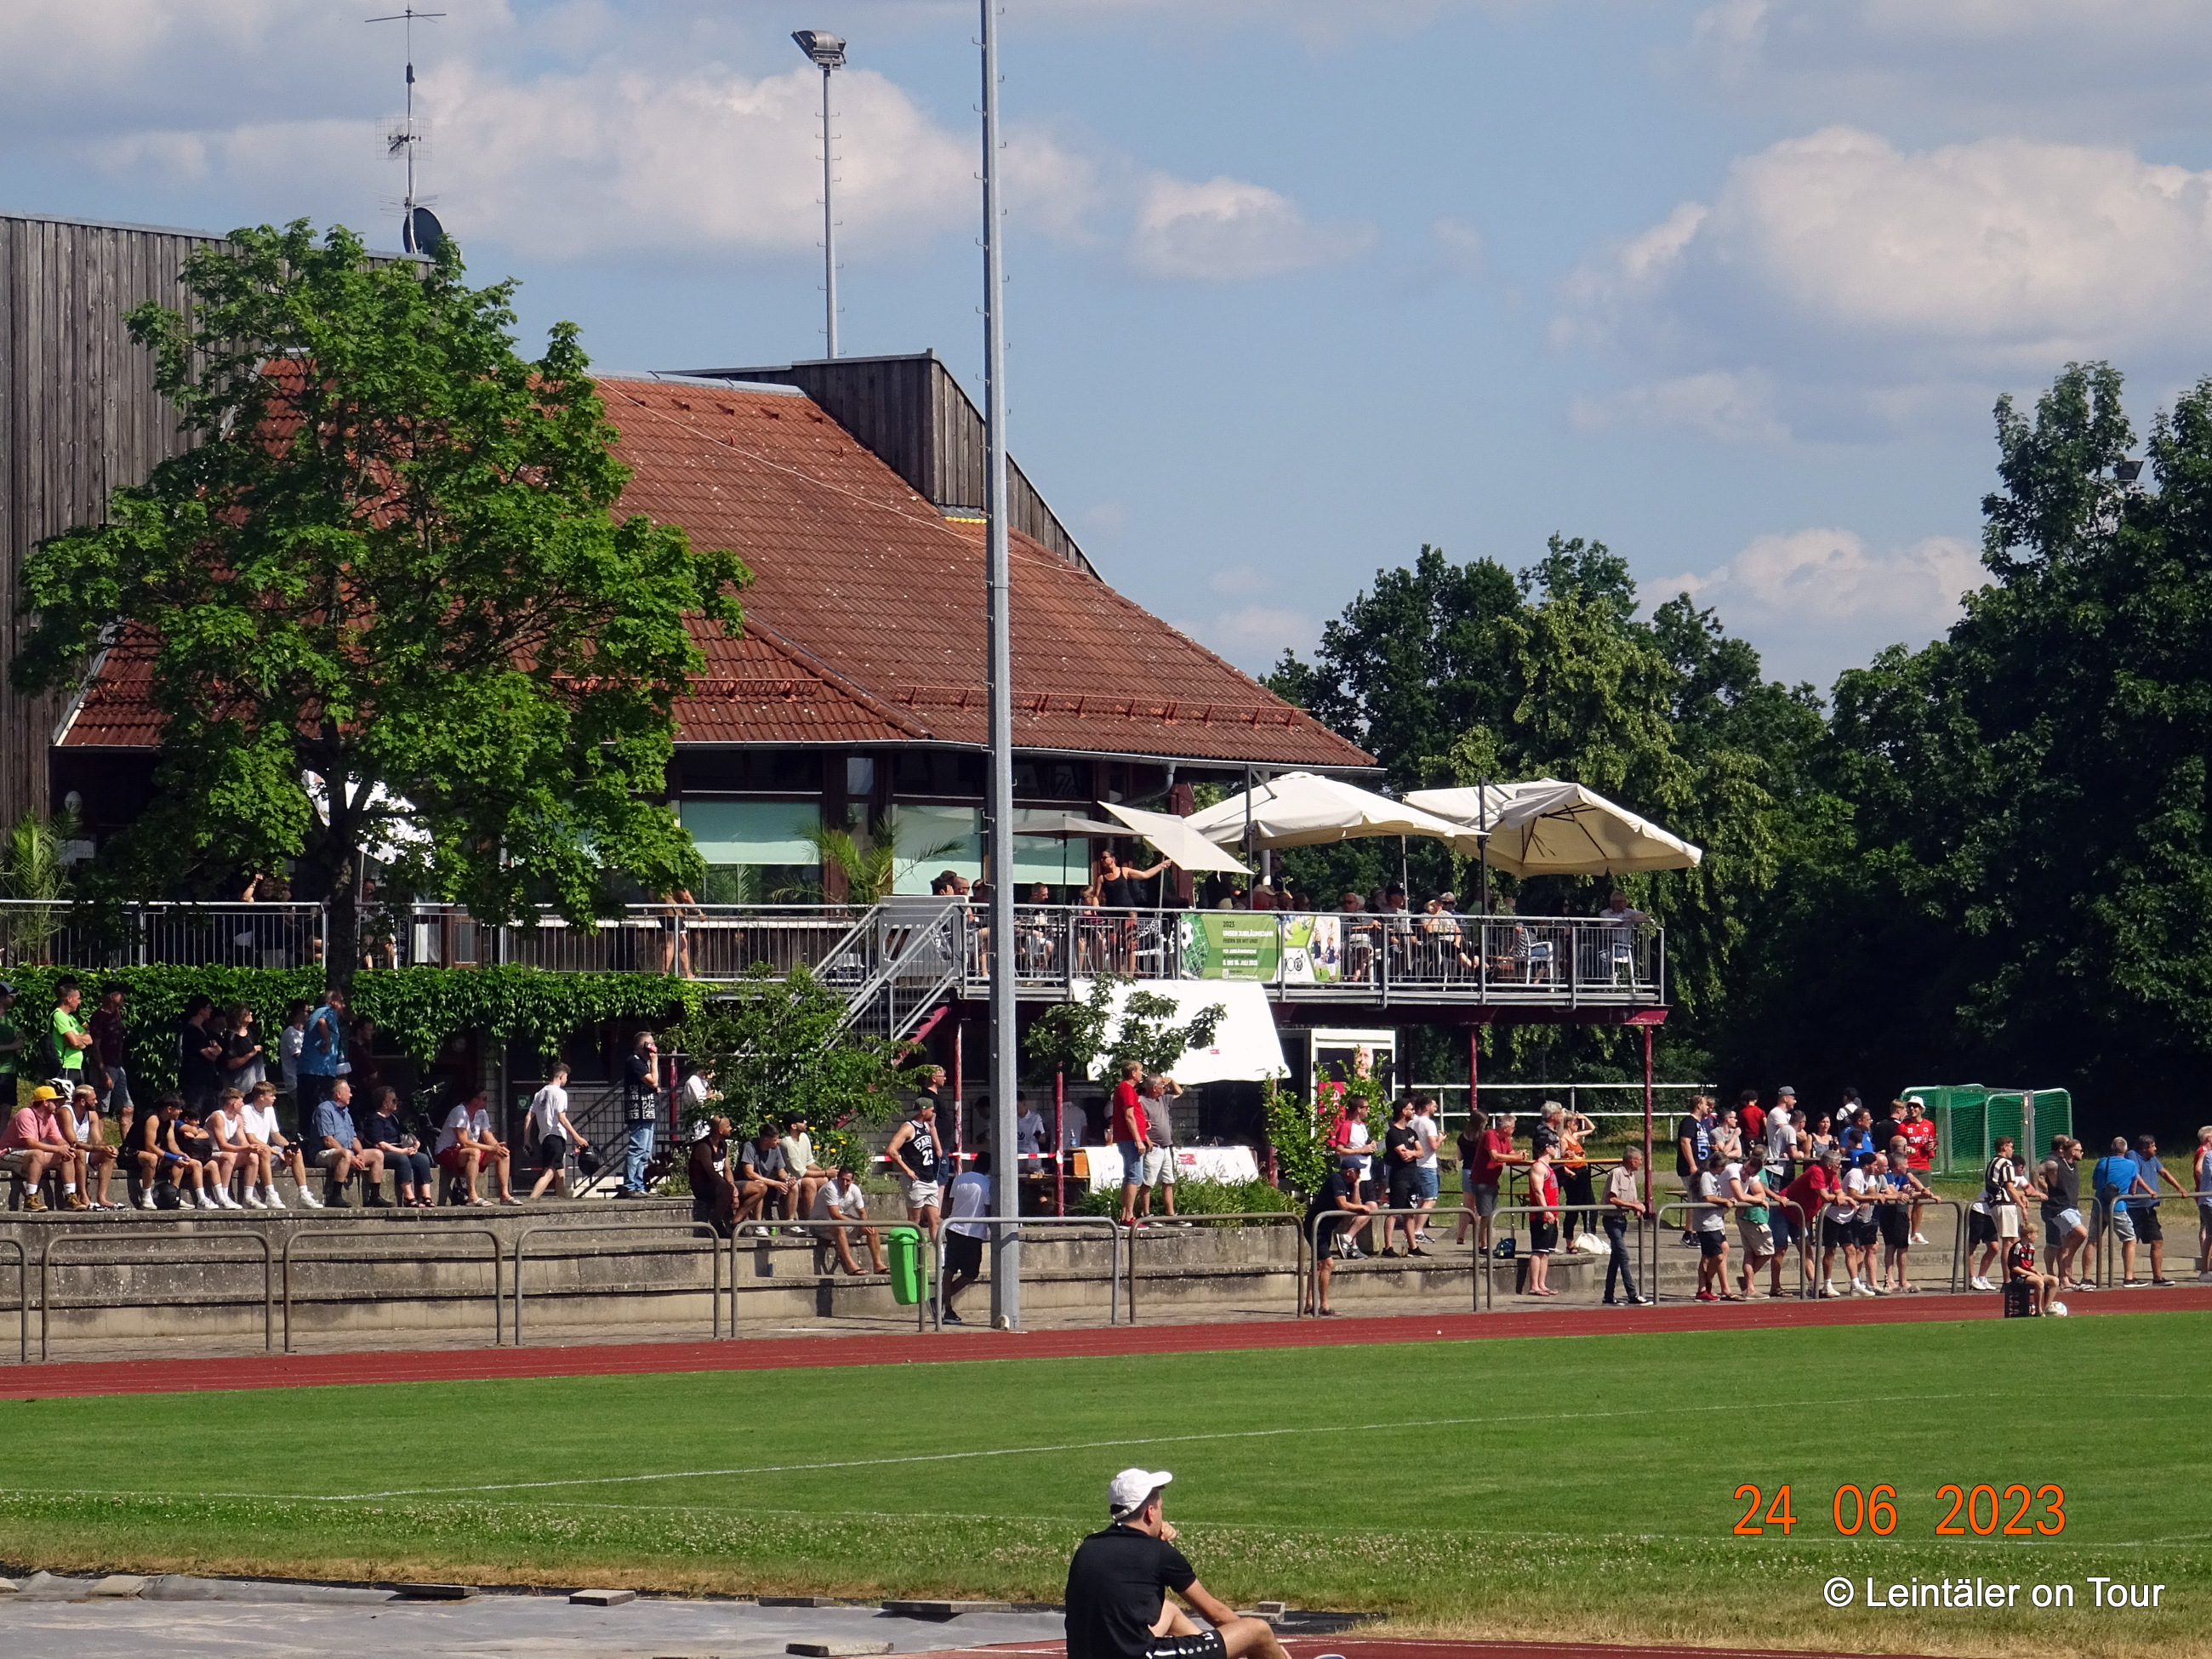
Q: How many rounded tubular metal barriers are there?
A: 13